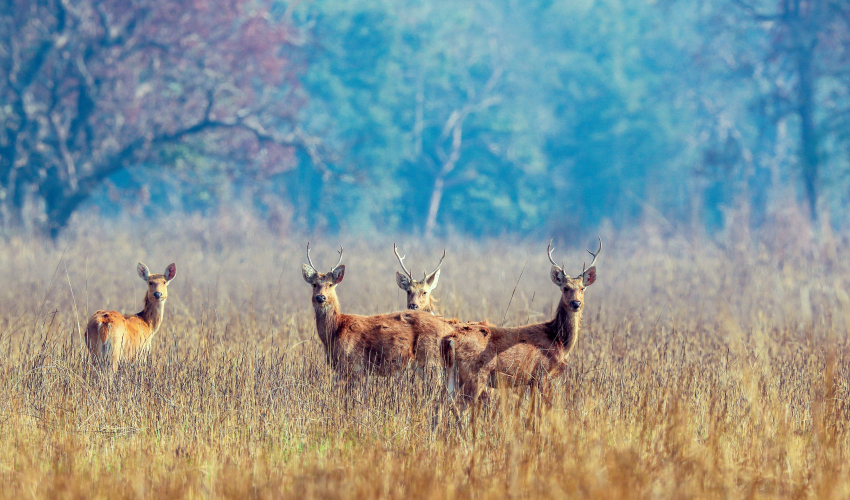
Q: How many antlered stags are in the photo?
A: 3